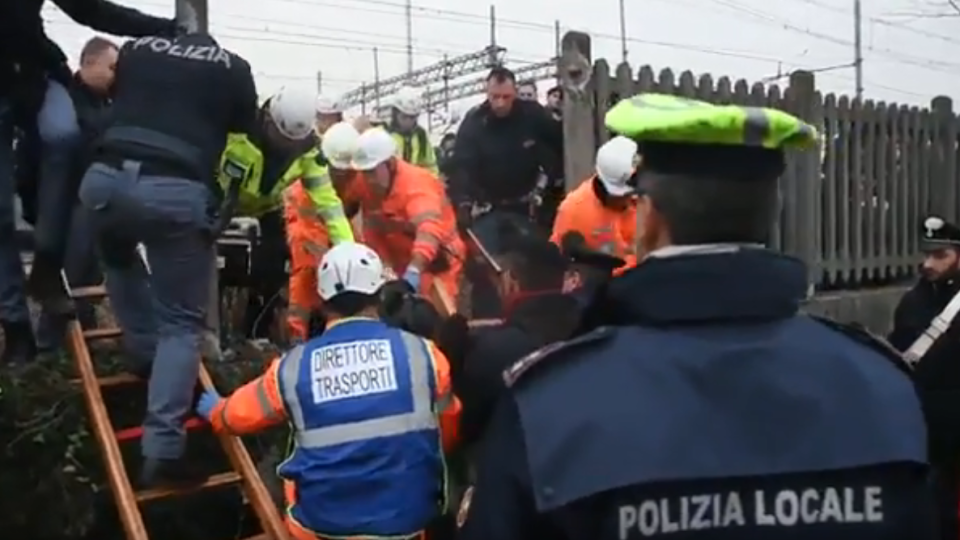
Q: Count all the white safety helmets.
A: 7